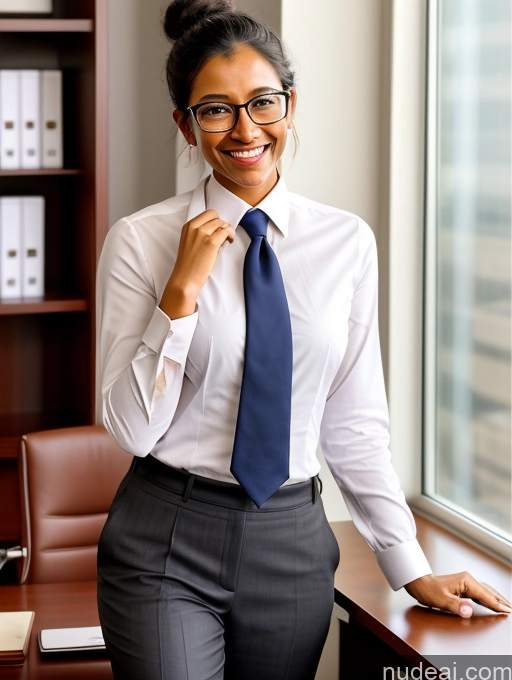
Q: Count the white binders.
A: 5